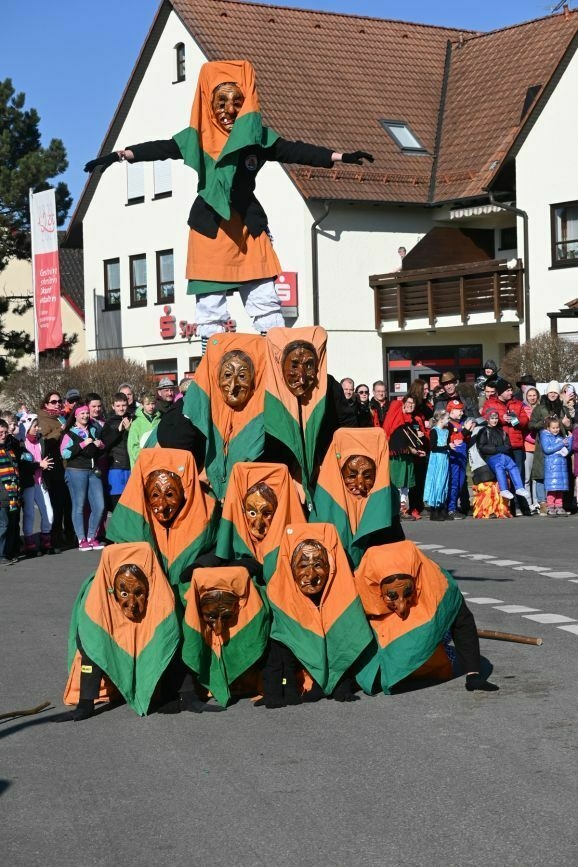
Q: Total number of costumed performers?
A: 10